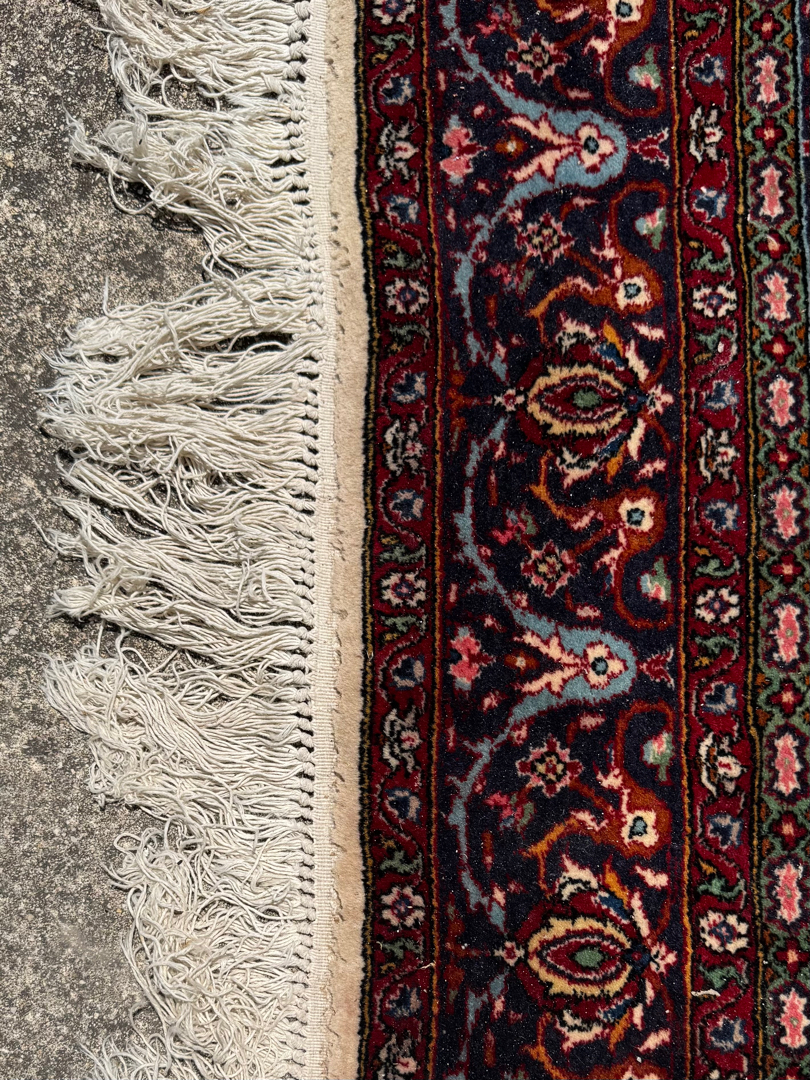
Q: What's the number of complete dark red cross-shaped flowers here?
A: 9